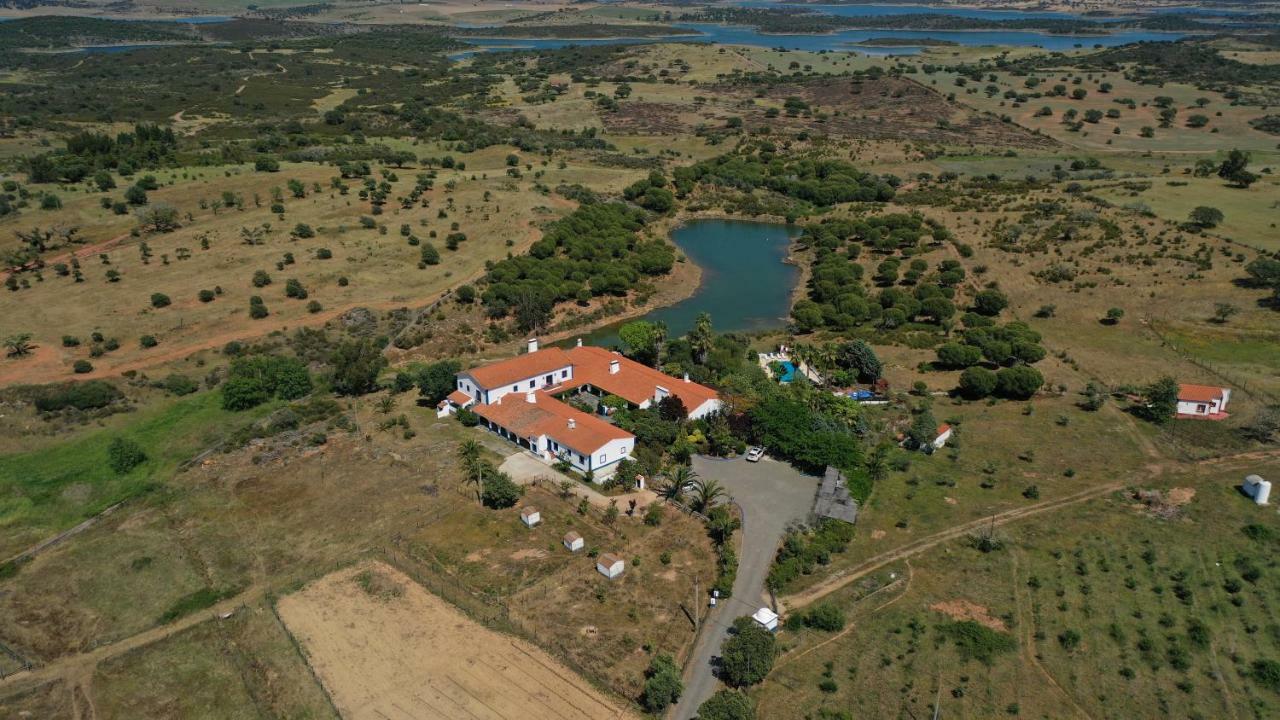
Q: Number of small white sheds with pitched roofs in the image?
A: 3